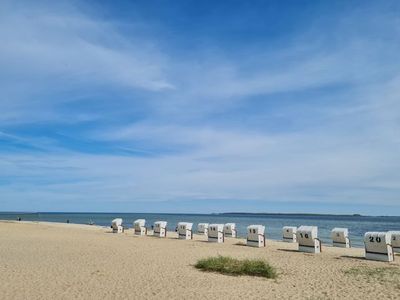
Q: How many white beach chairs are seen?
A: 13